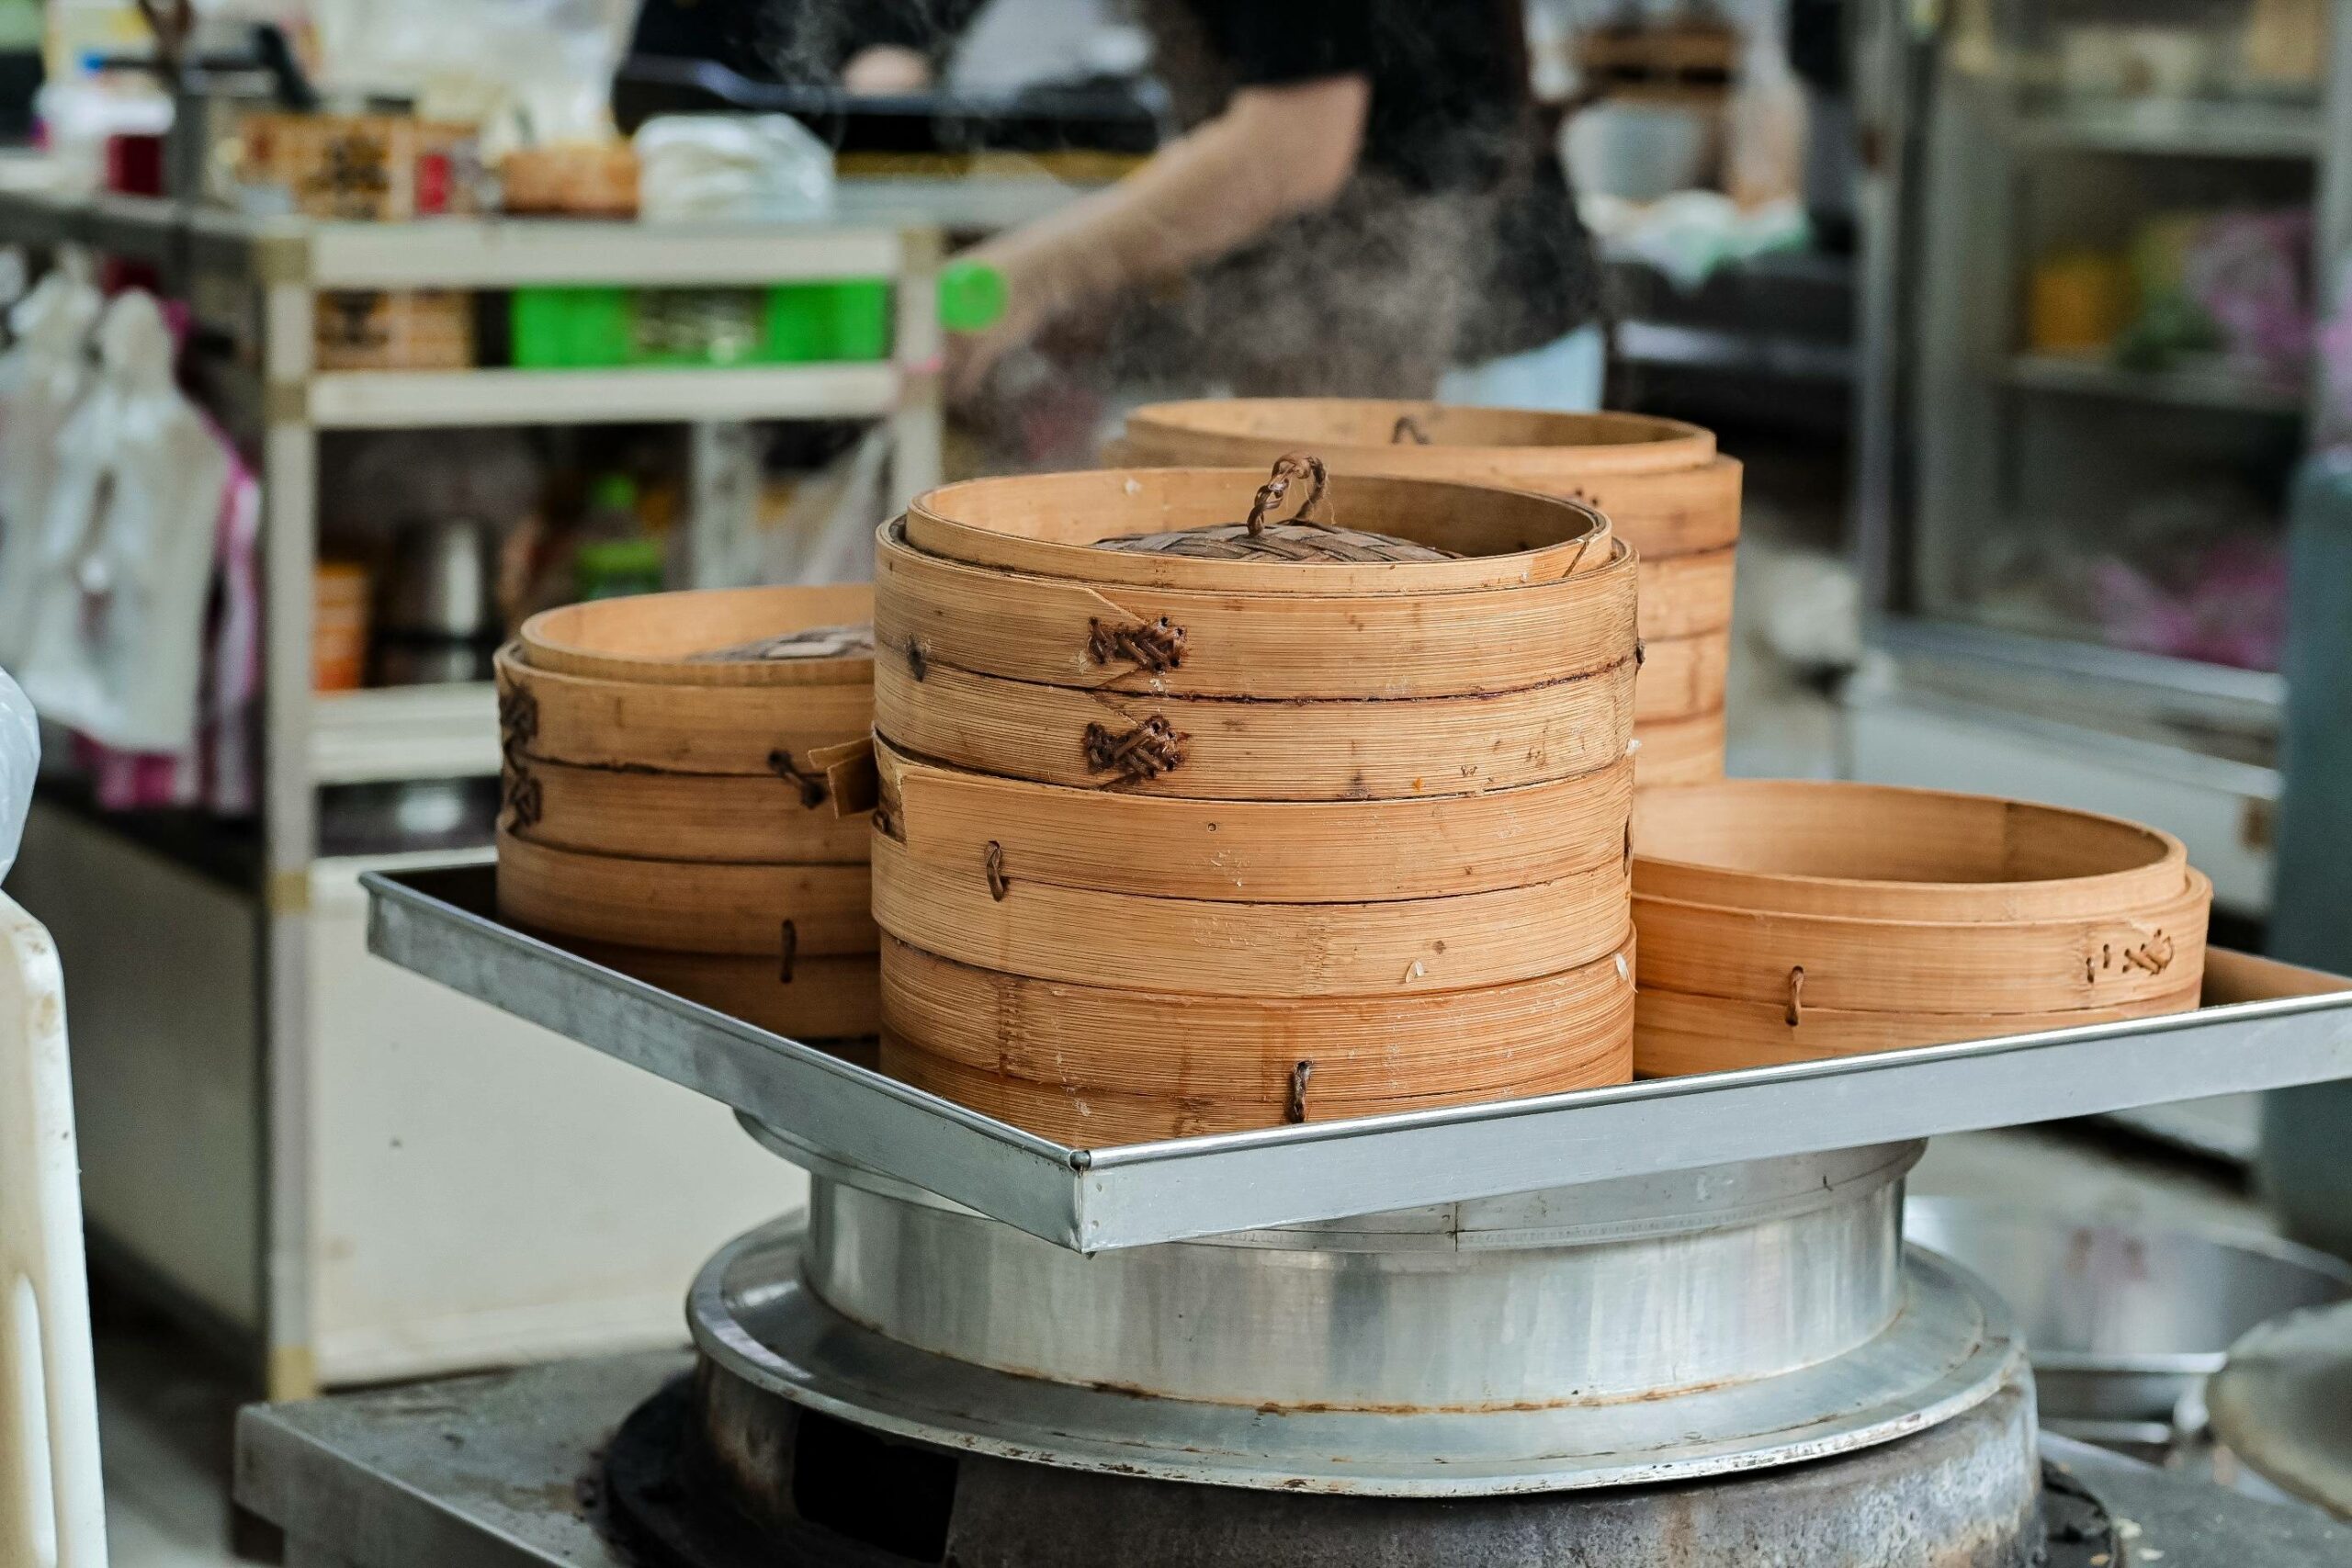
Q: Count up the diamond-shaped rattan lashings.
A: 5